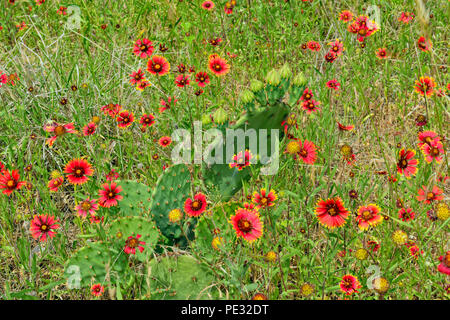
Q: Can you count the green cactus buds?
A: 7